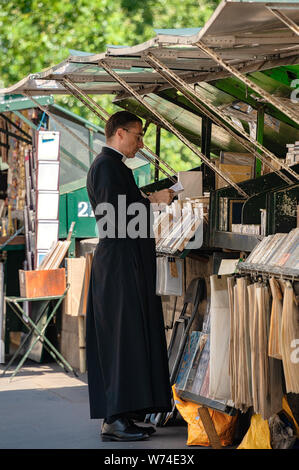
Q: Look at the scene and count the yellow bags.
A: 2